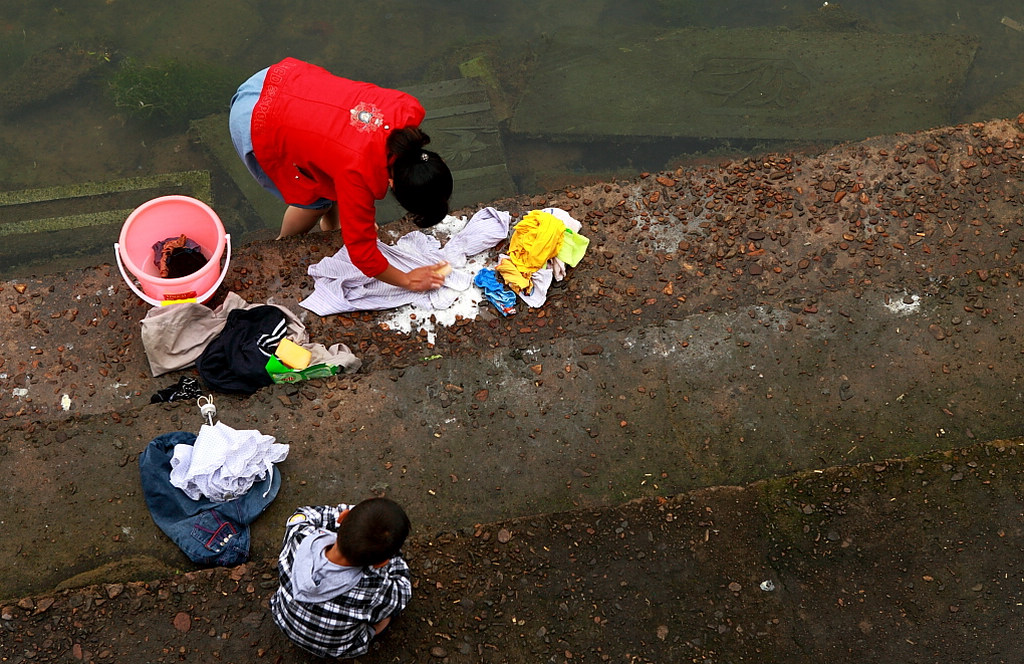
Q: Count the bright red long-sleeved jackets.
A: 1